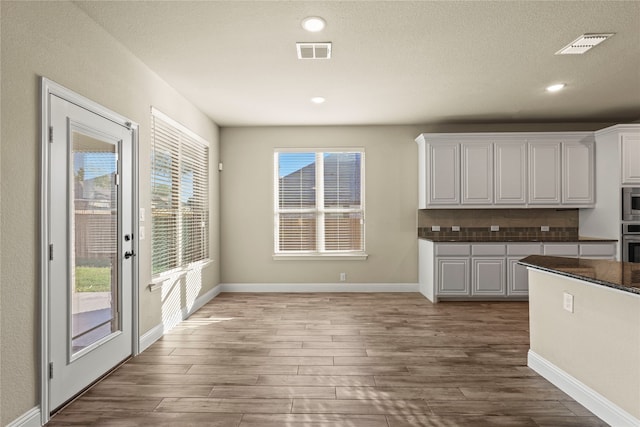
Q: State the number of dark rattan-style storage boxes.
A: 0